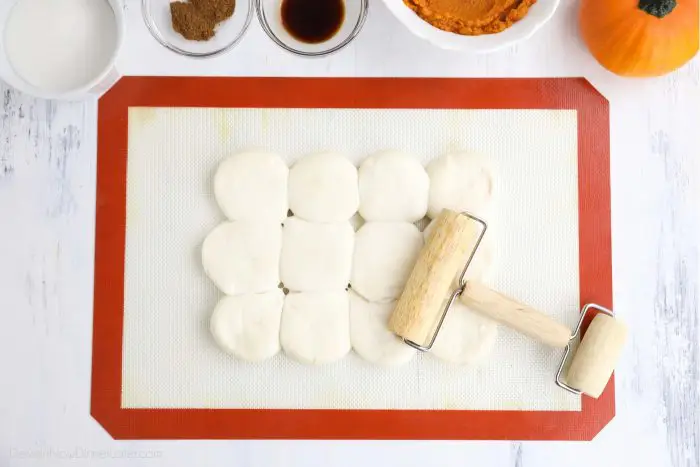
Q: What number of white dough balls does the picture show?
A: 12